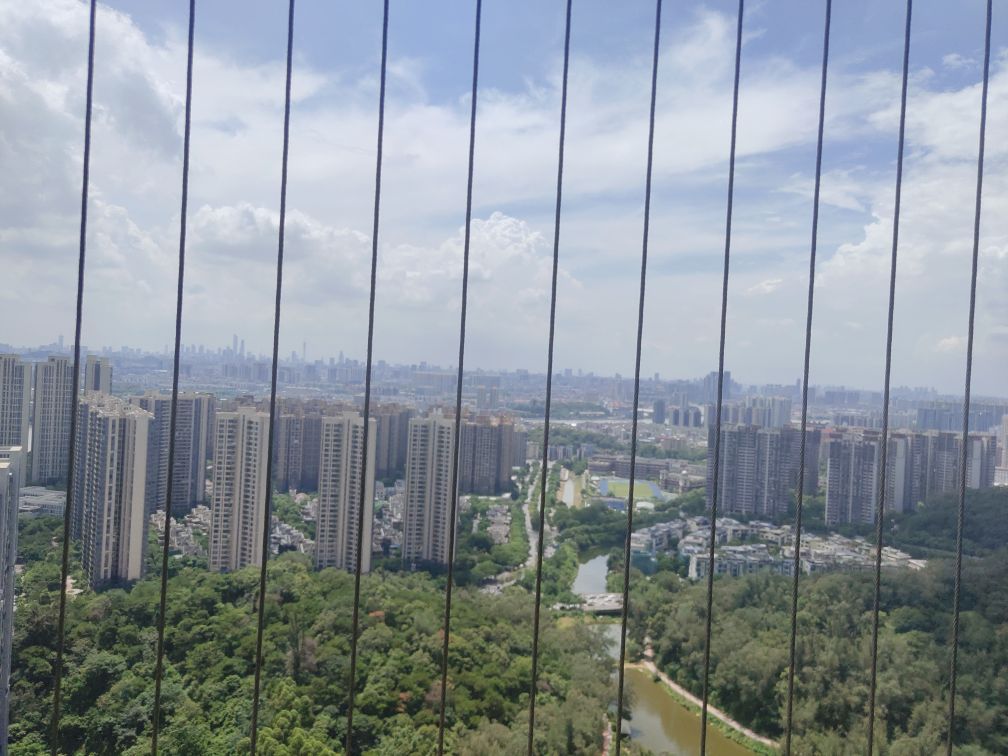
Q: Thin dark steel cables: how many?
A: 11